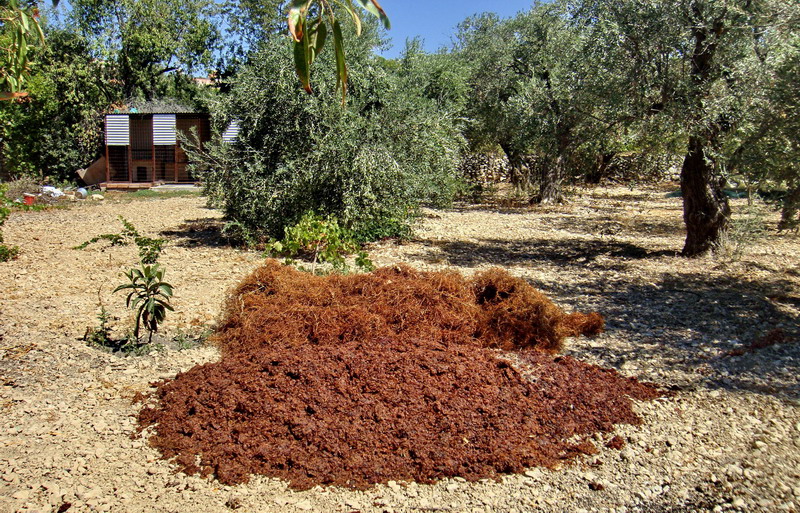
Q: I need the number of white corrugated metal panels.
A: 3